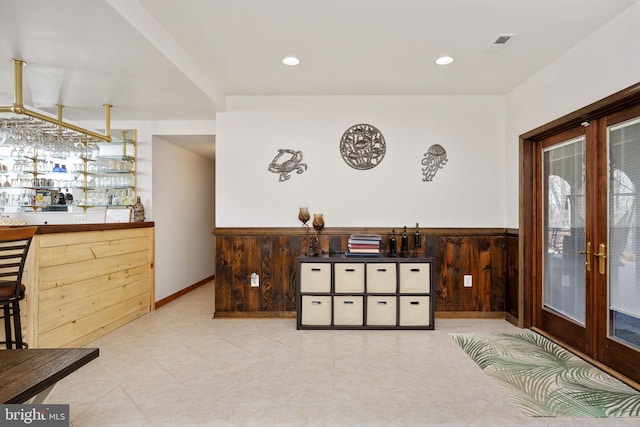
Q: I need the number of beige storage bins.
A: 8